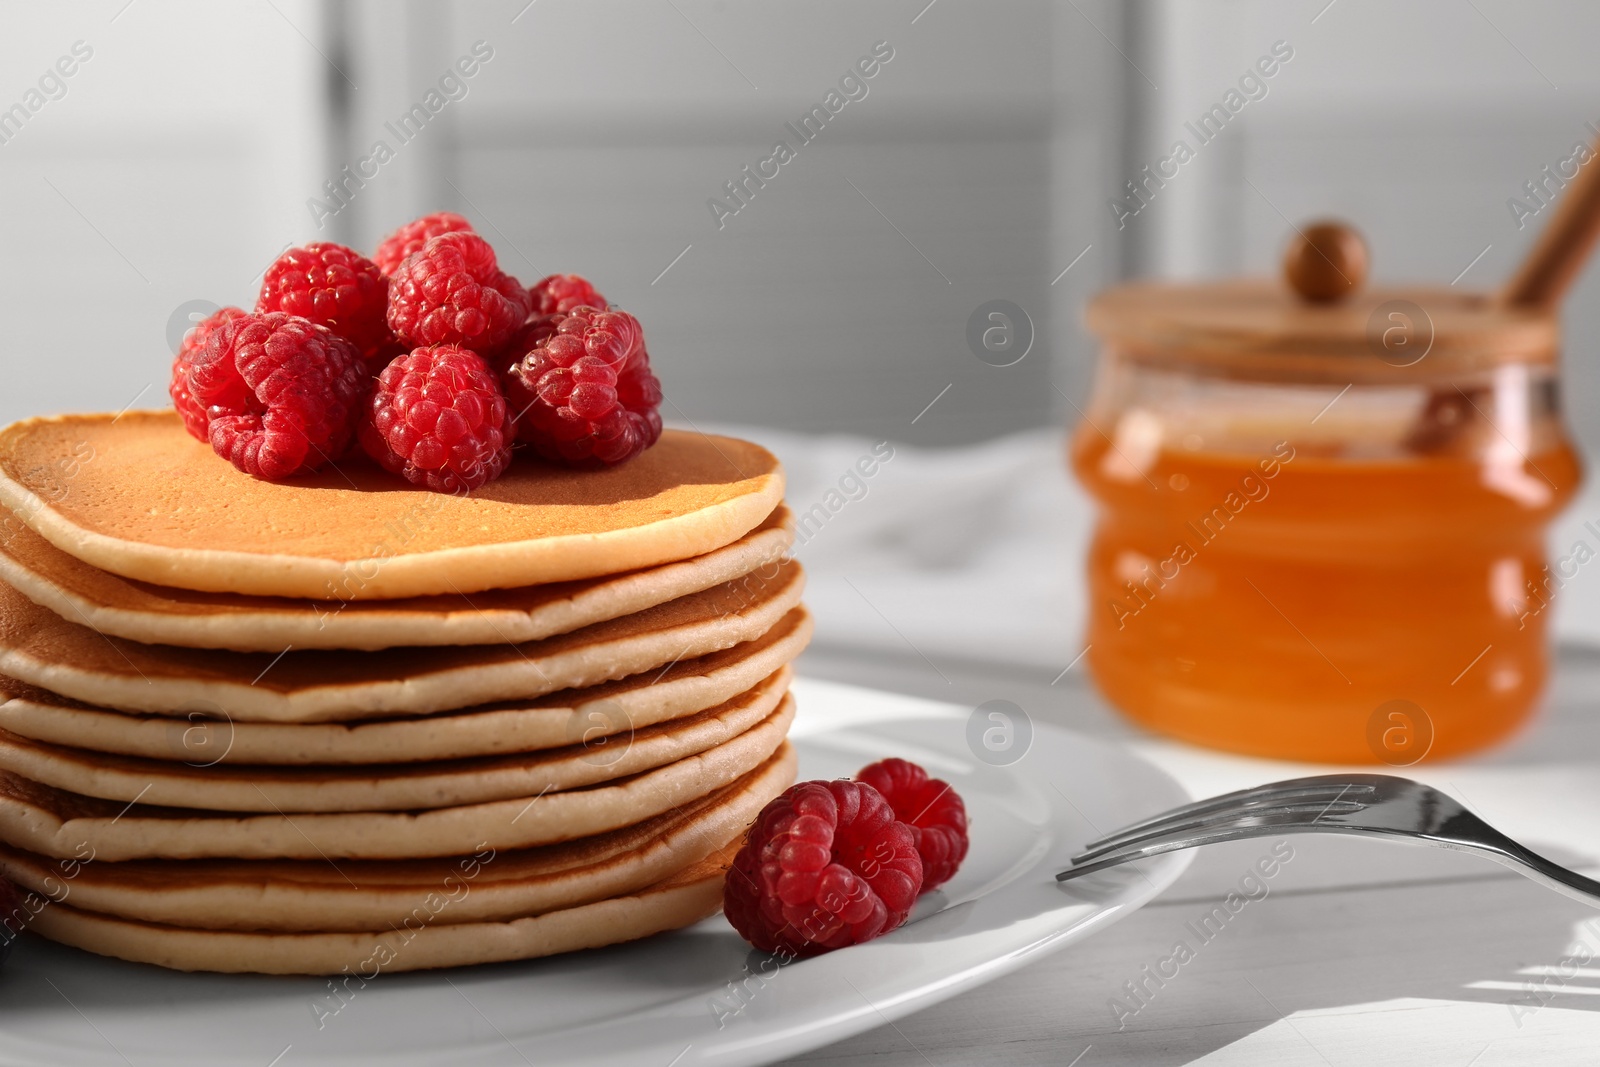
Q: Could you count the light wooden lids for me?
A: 1